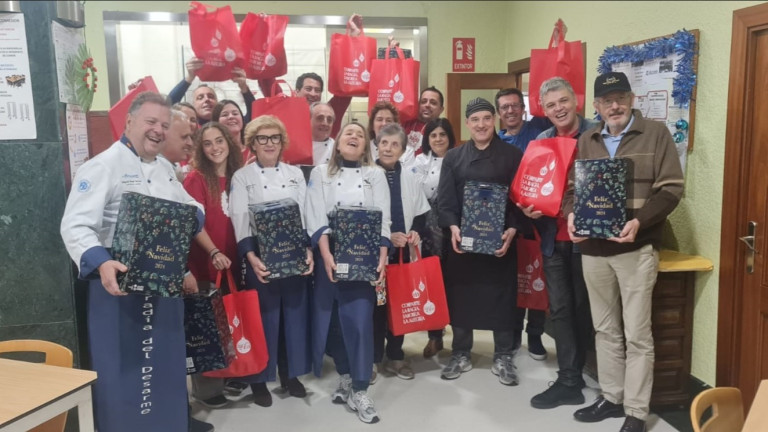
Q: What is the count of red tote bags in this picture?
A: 11